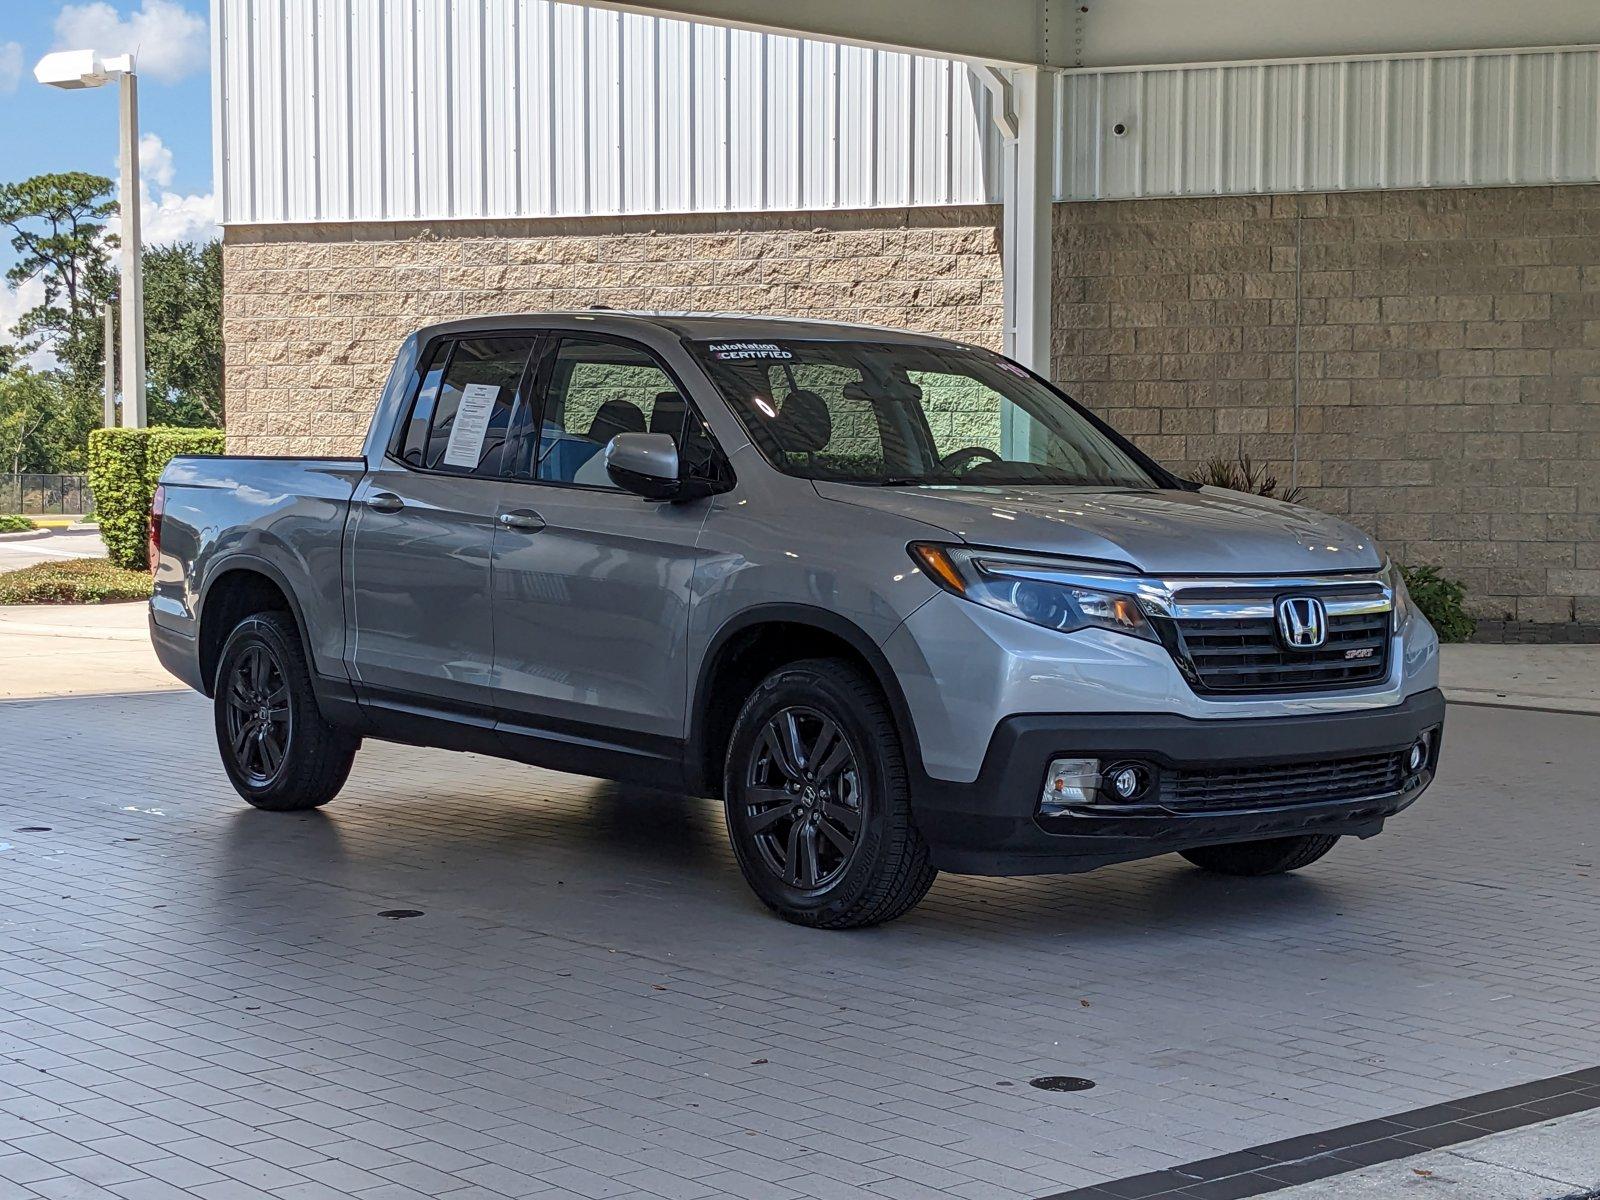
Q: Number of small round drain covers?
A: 3